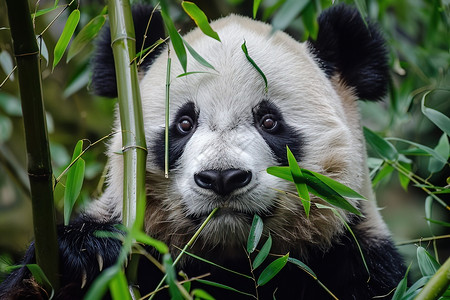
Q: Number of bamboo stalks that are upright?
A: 2